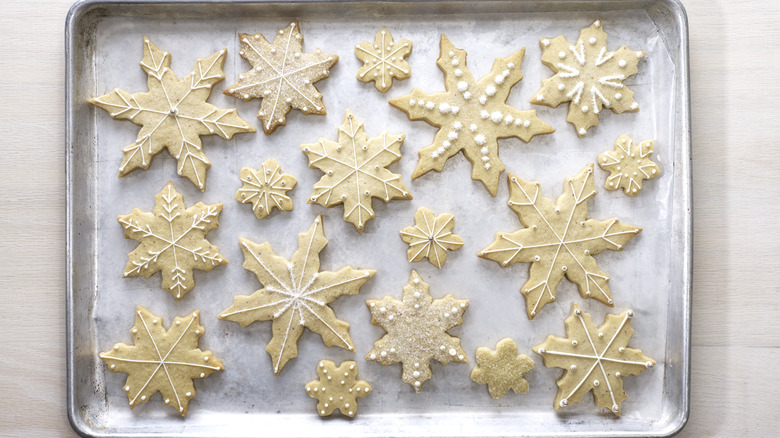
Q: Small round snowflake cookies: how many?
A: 6